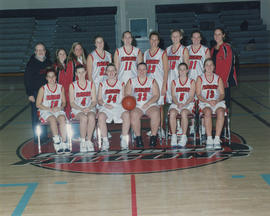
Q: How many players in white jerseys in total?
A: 11